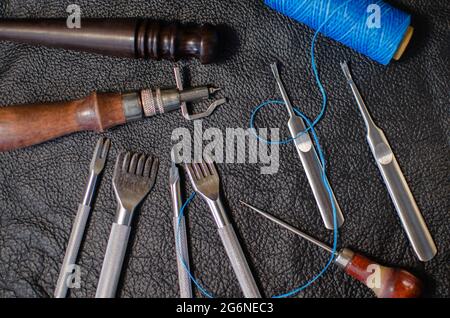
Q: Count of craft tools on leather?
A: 9